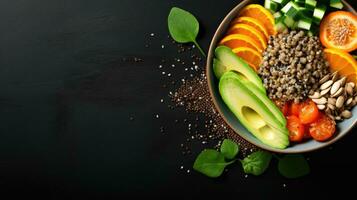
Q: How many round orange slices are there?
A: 1